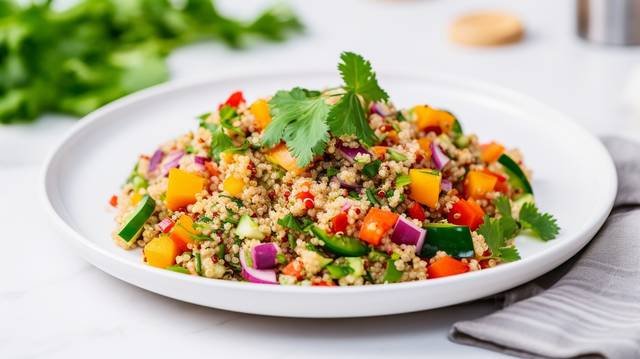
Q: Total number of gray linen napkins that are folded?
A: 1